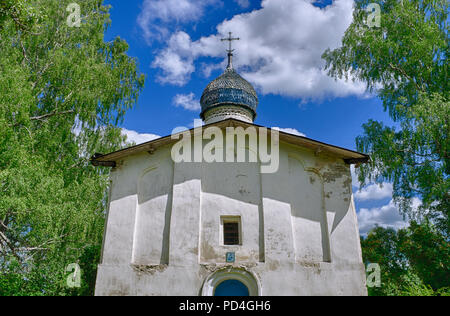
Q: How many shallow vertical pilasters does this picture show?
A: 4